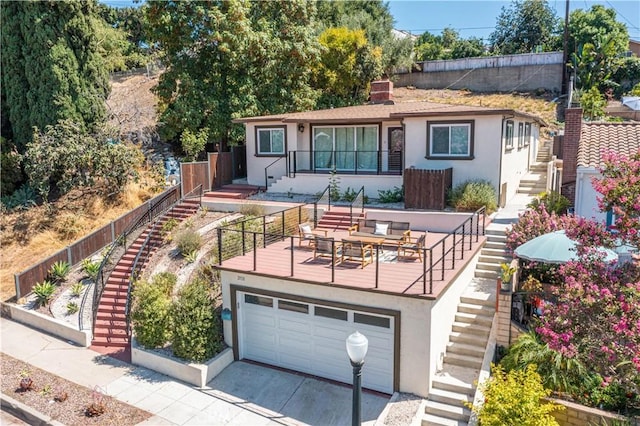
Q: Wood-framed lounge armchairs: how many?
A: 4